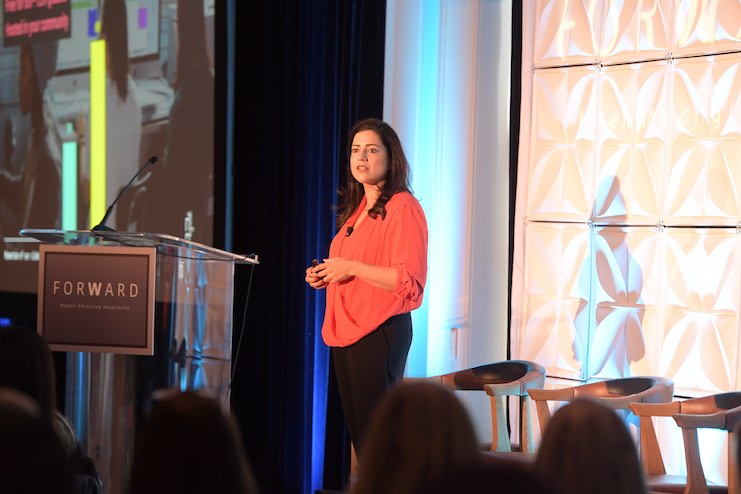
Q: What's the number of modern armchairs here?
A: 3